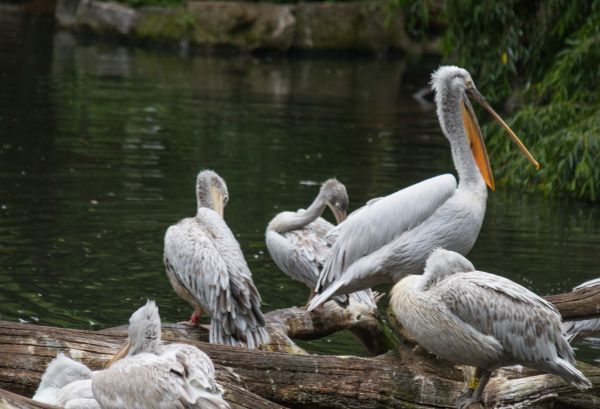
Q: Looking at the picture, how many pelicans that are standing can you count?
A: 4